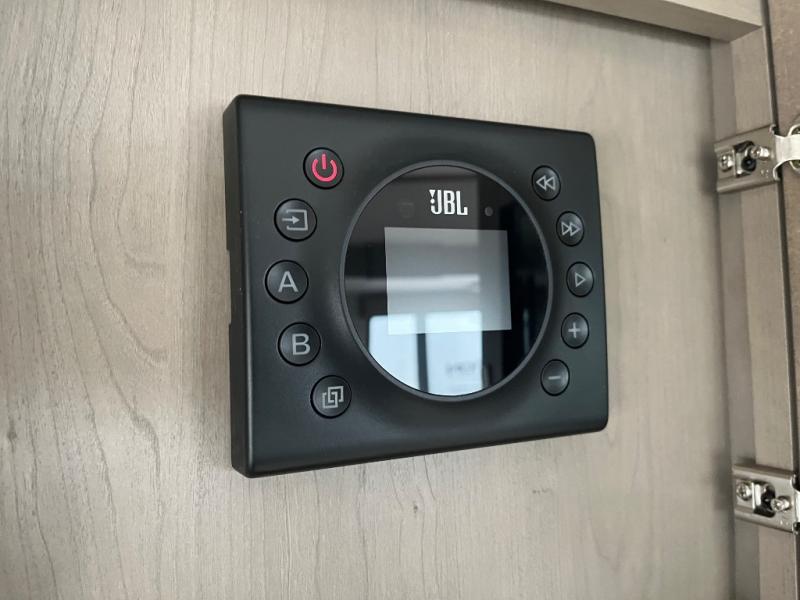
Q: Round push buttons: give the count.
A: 10